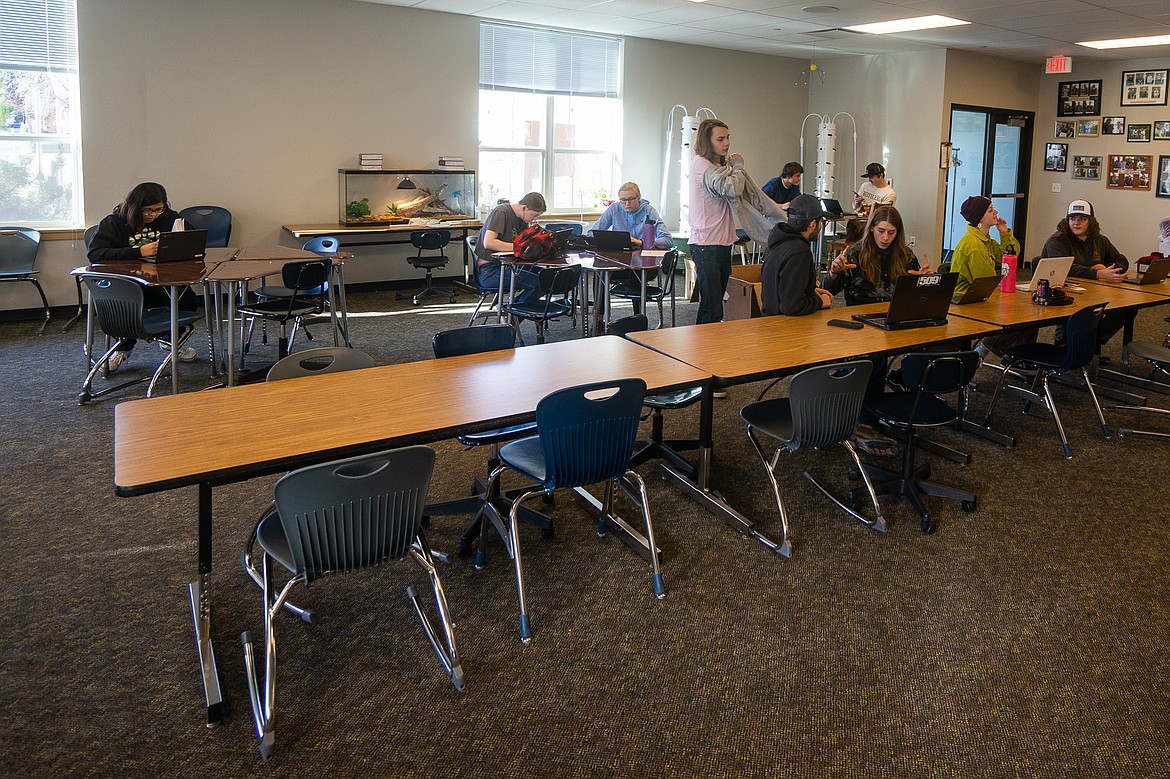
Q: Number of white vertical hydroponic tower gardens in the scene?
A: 2